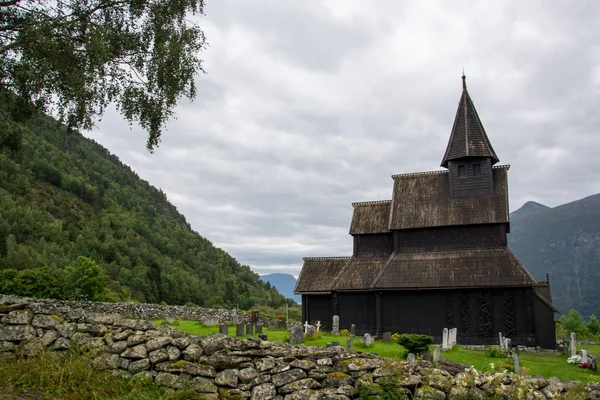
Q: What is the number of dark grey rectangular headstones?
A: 4